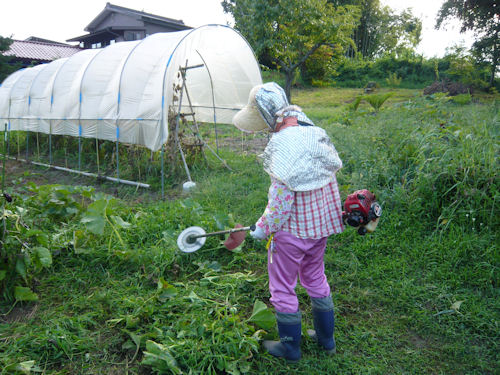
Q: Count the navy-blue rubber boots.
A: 2